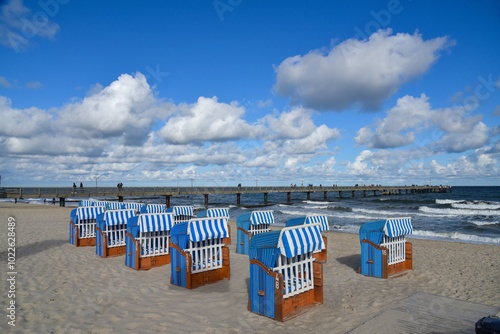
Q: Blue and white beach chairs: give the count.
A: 15